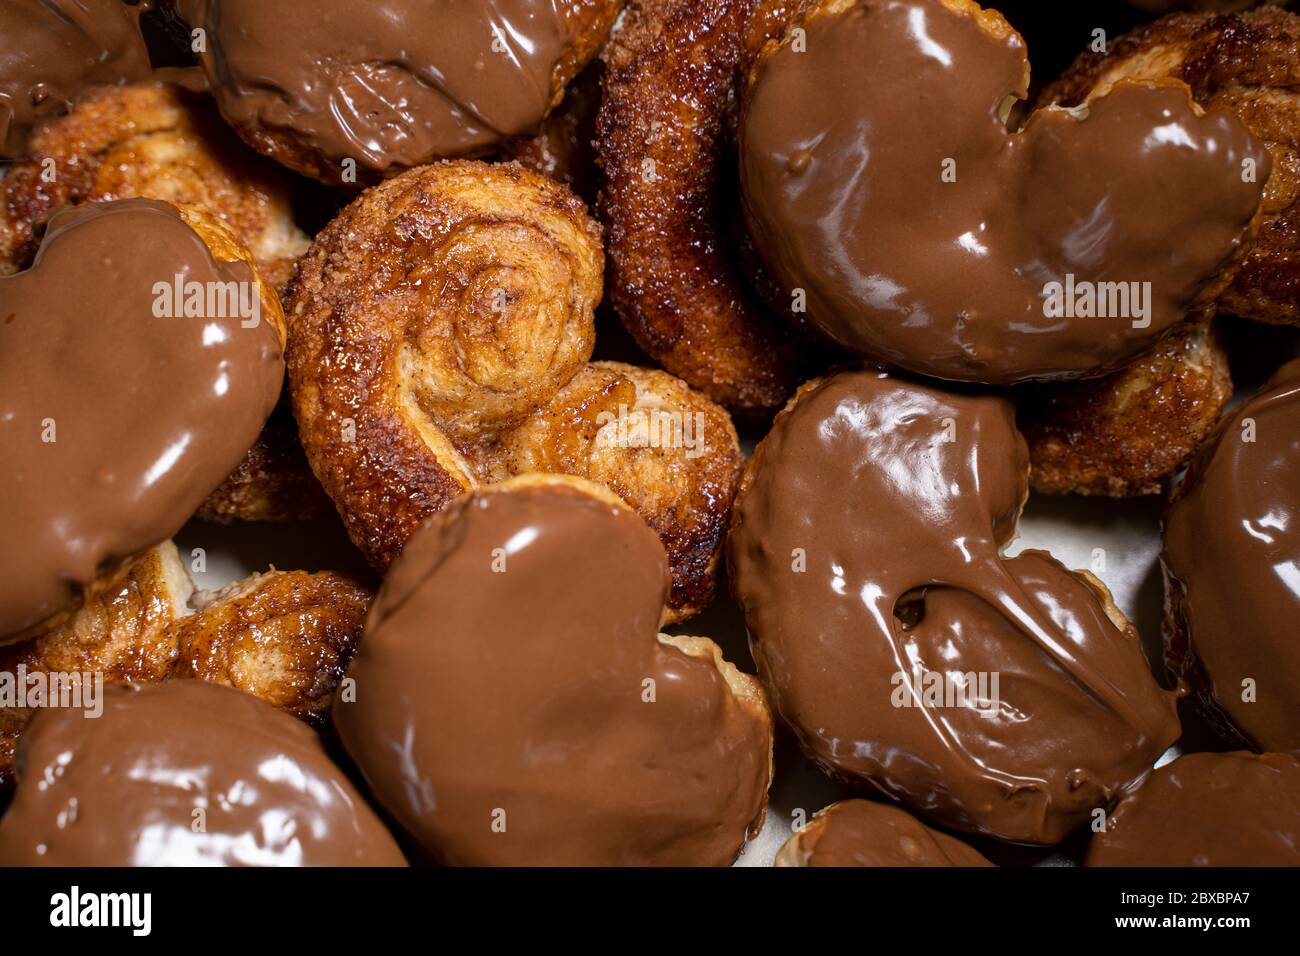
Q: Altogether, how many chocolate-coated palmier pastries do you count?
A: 10